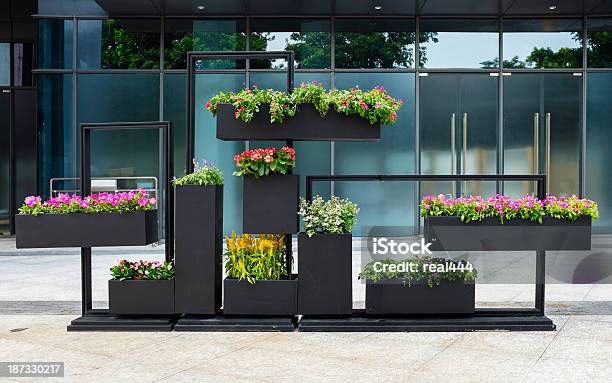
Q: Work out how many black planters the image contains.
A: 9